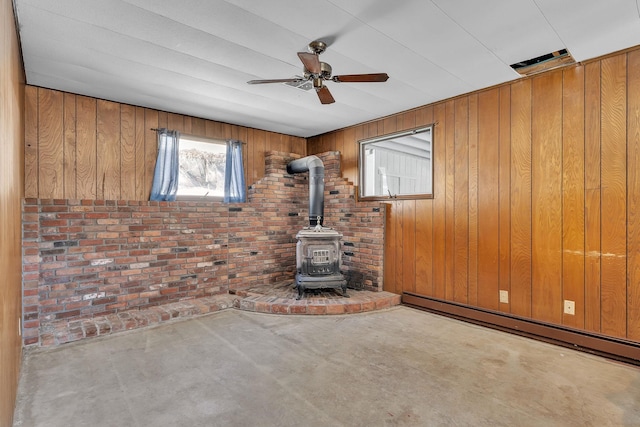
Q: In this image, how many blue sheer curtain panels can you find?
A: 2